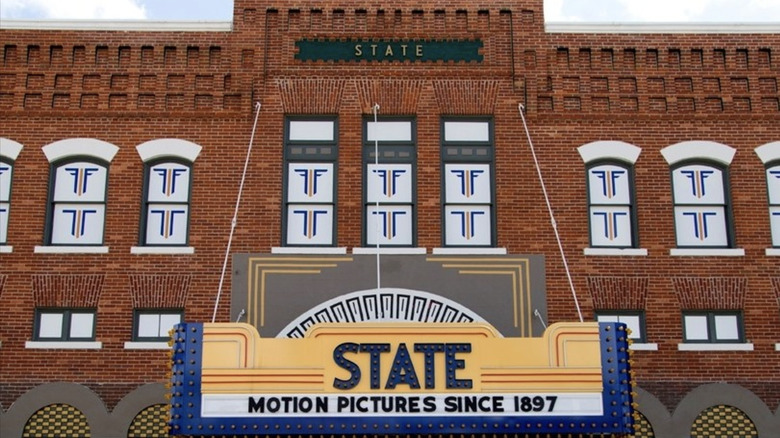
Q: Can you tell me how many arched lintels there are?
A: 6